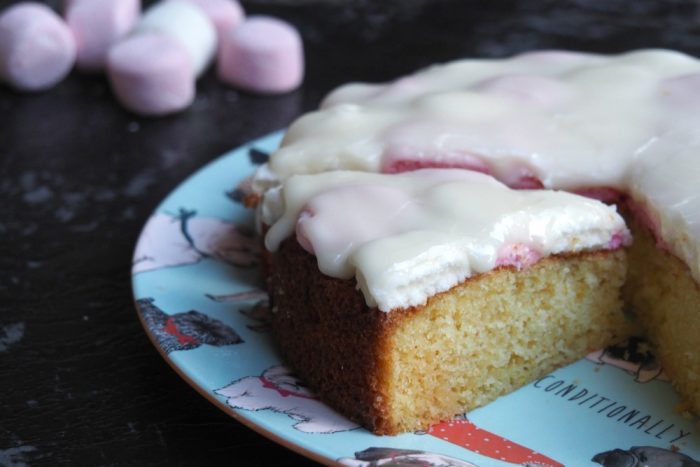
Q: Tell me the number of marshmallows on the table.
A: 6